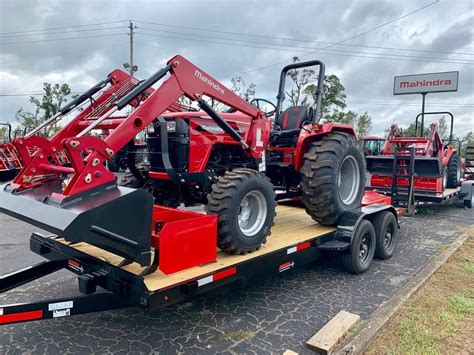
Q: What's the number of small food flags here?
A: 0